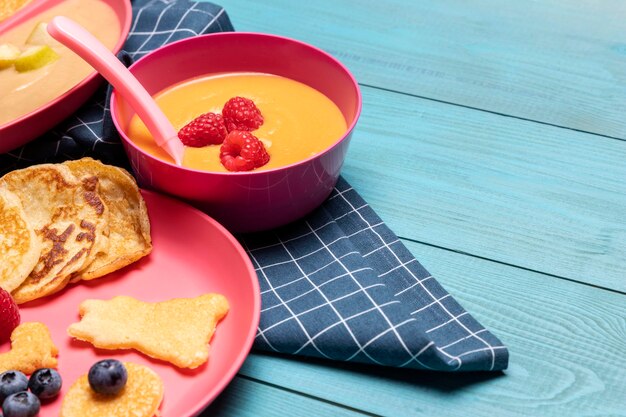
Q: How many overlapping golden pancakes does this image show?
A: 3